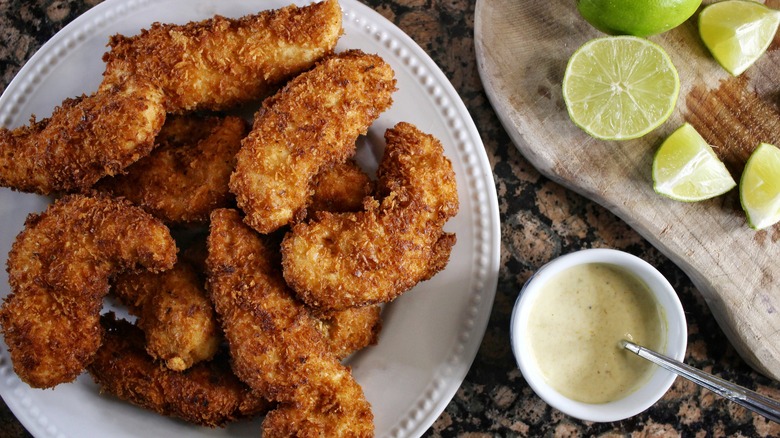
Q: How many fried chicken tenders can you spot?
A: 11